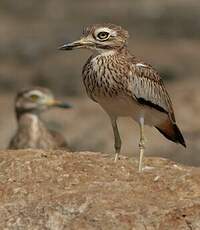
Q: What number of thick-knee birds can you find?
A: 2